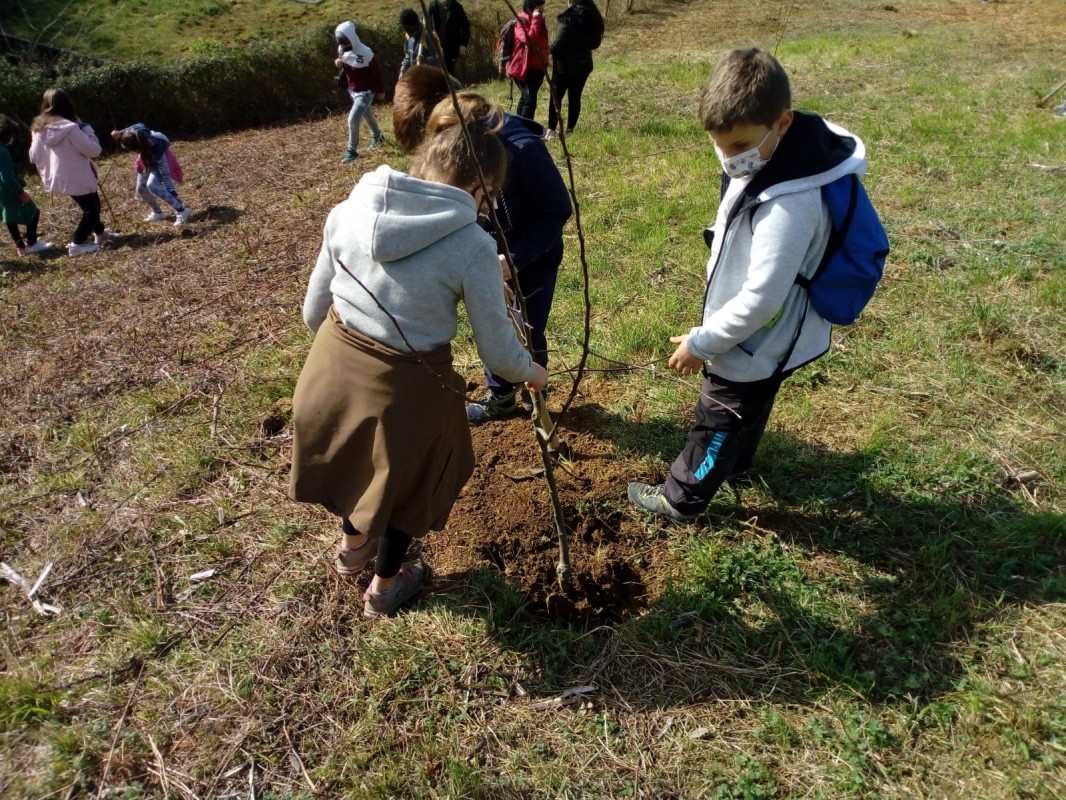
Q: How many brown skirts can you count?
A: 1